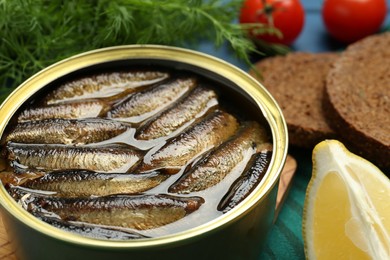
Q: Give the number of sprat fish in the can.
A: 12